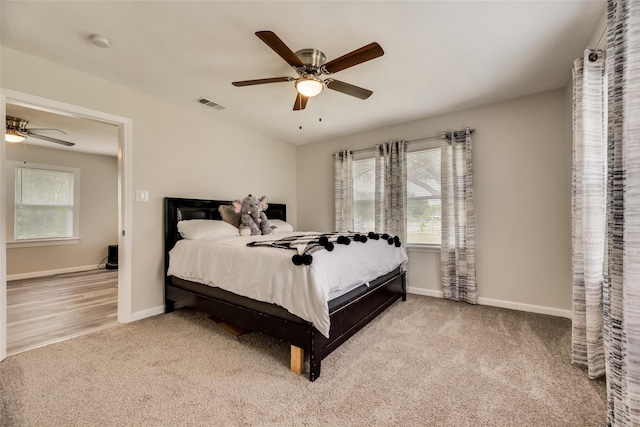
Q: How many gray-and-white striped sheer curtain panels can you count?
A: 5